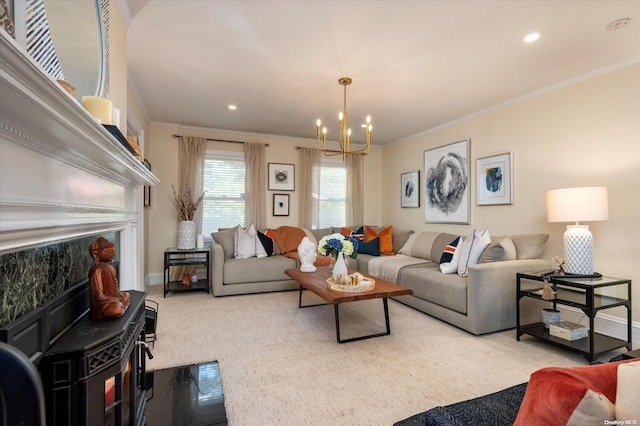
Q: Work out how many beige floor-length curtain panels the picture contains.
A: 4